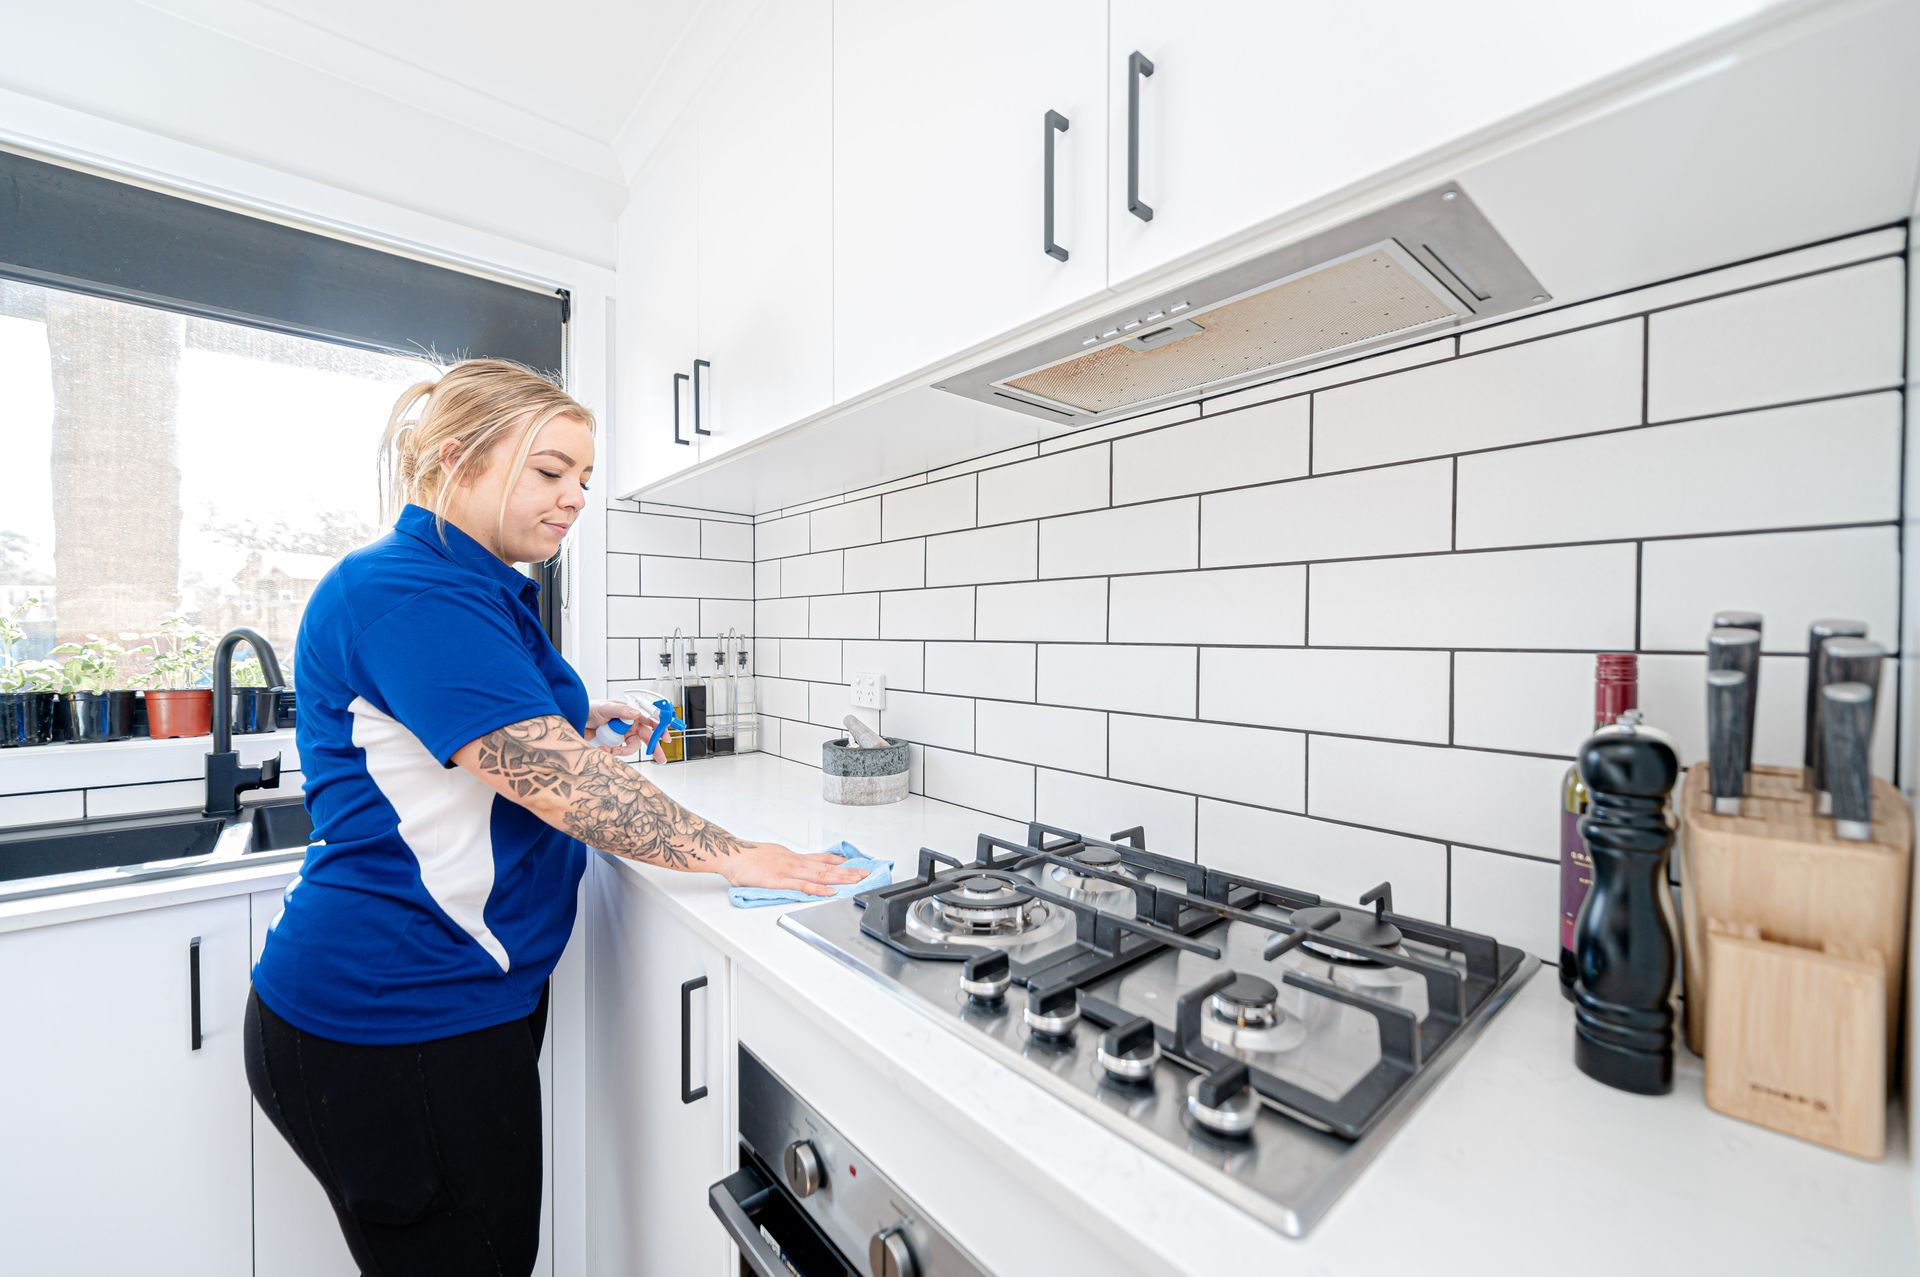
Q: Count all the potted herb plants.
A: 4